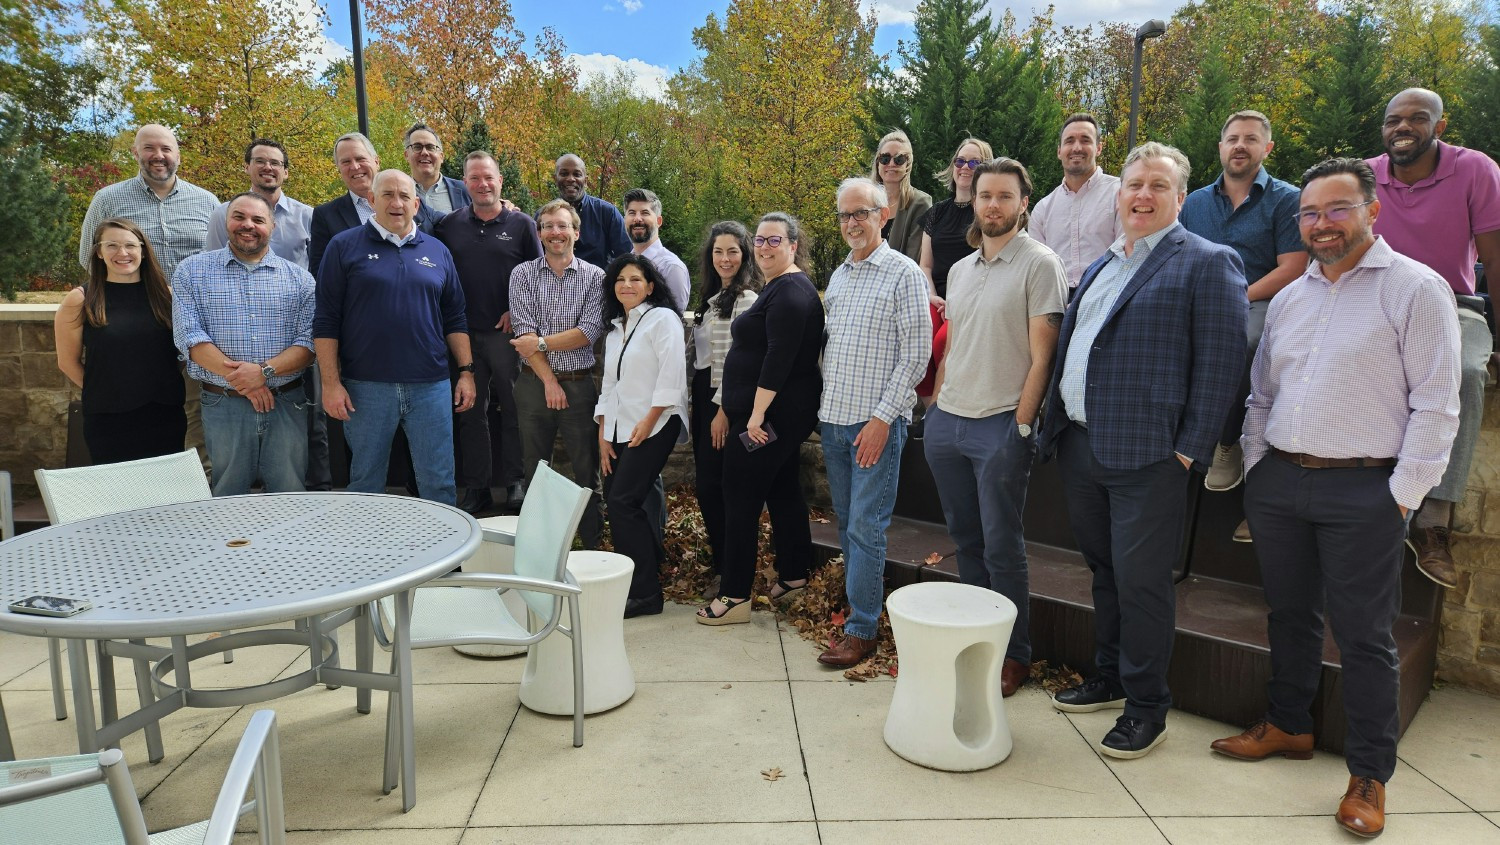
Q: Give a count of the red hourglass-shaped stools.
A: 0